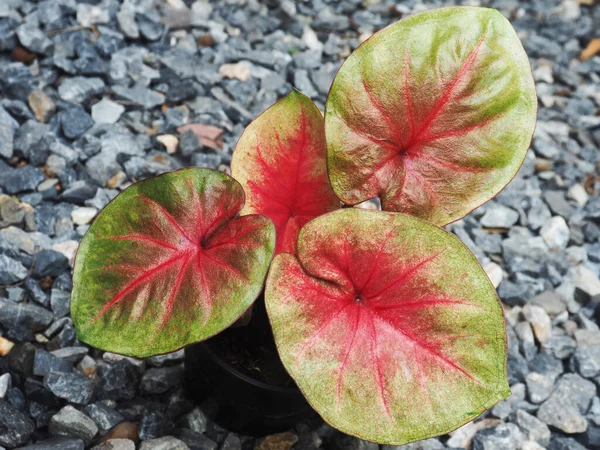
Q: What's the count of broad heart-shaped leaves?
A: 4